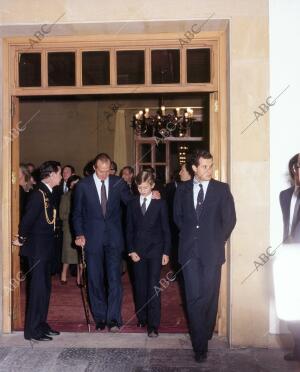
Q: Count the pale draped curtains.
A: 1